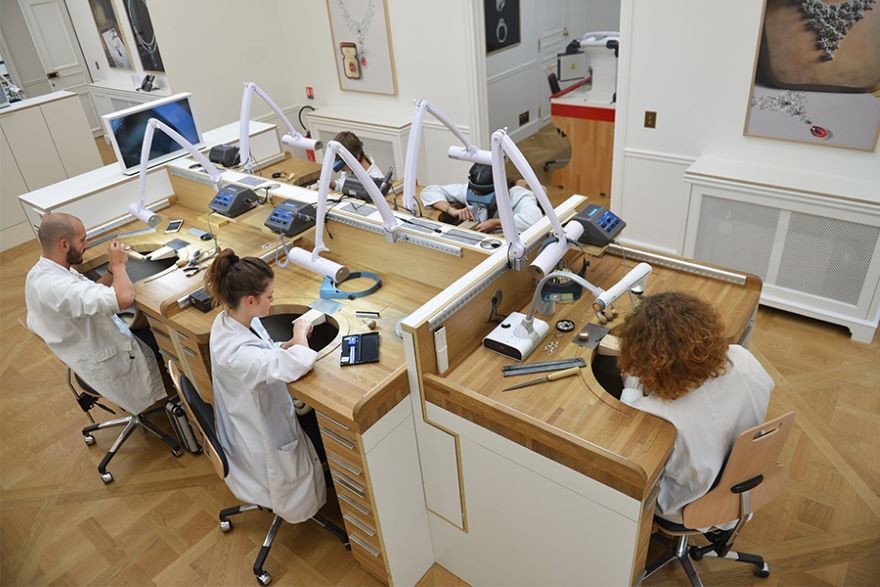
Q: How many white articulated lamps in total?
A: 5